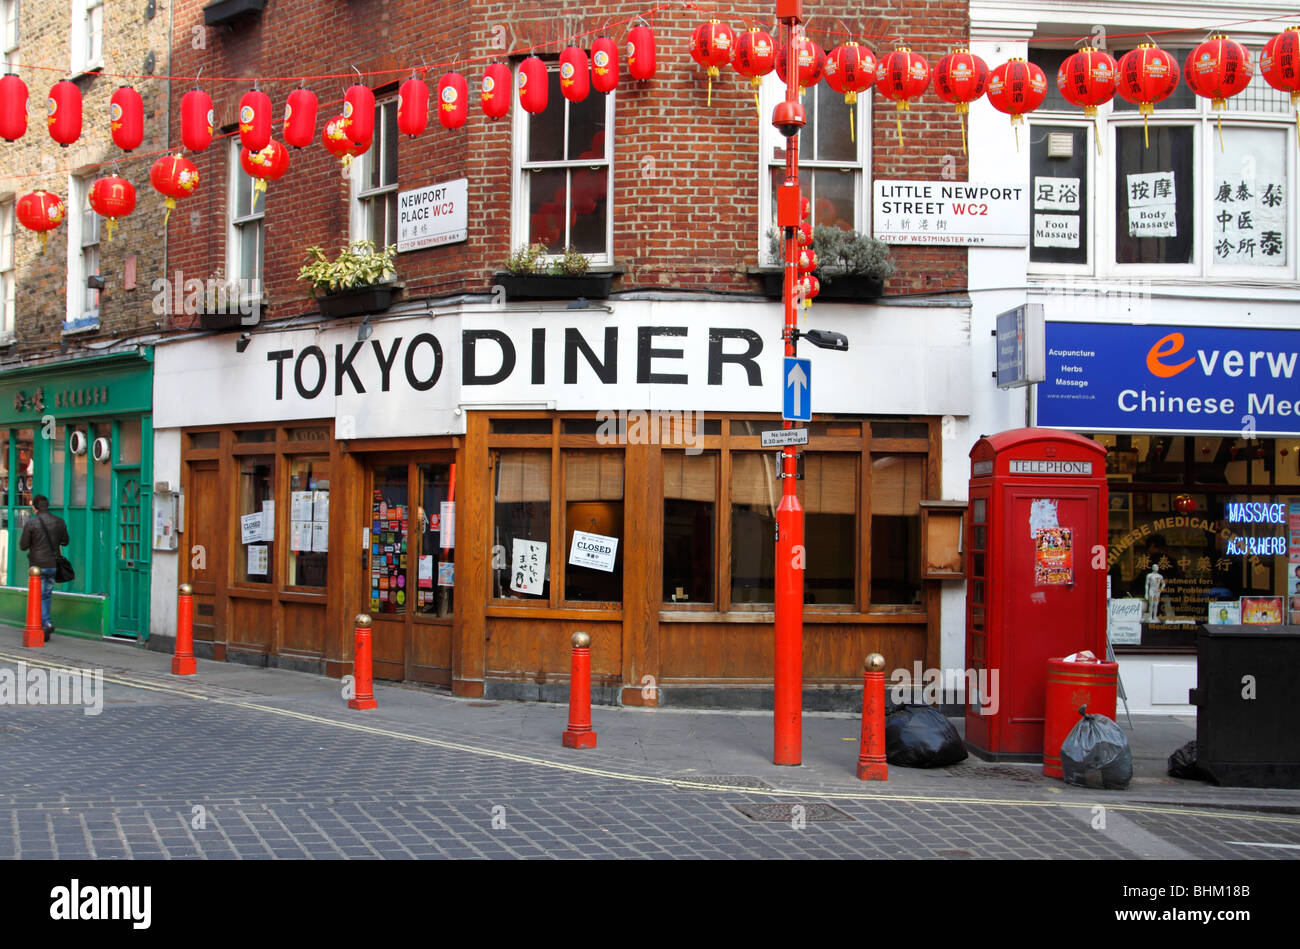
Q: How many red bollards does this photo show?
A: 5